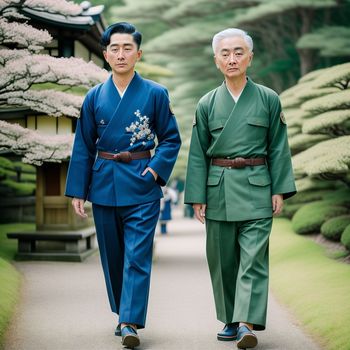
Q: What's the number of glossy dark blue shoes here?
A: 4